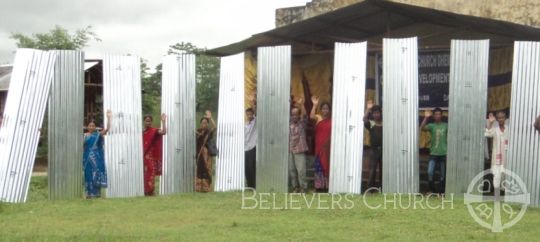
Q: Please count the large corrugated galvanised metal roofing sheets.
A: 10